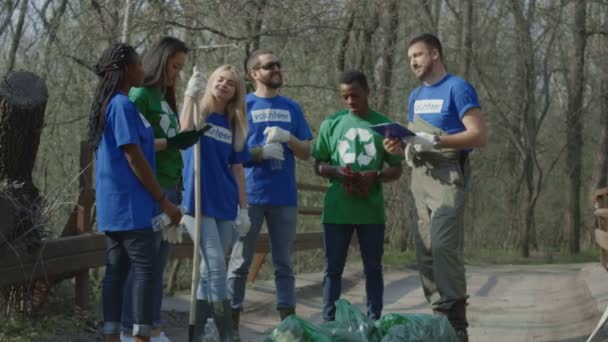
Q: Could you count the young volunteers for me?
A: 6